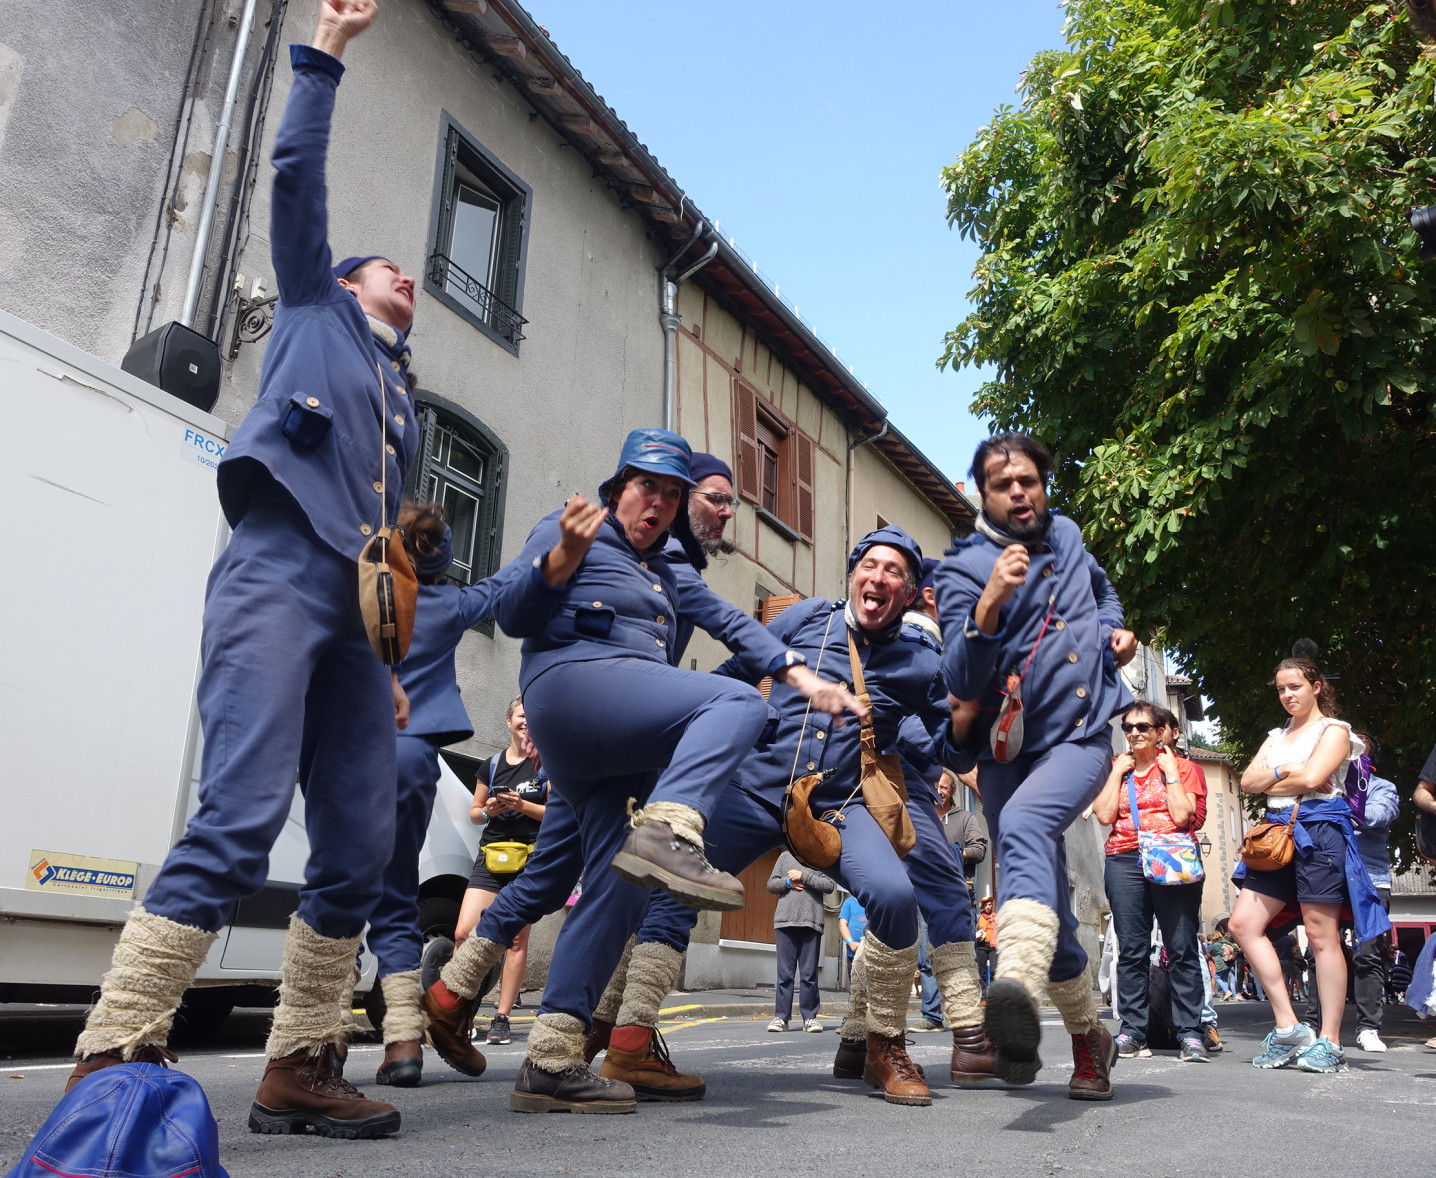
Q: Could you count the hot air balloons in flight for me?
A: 0